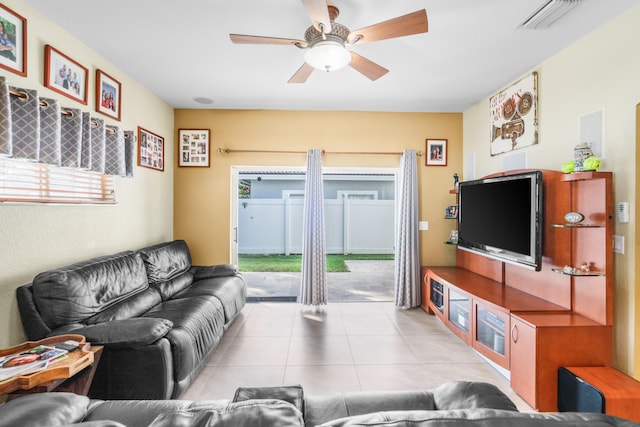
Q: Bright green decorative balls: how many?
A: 2